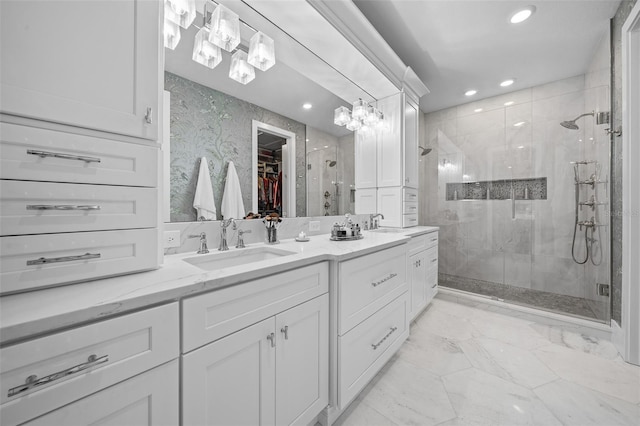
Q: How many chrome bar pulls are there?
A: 12